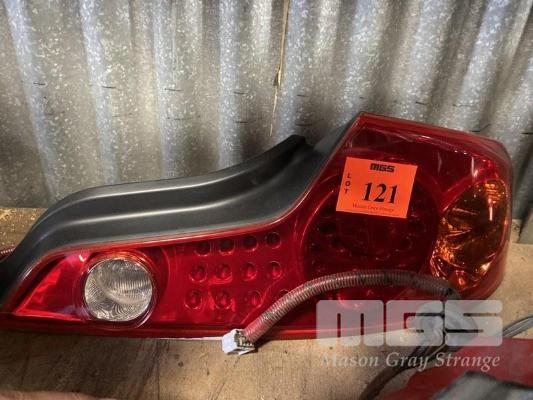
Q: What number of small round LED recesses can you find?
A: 12